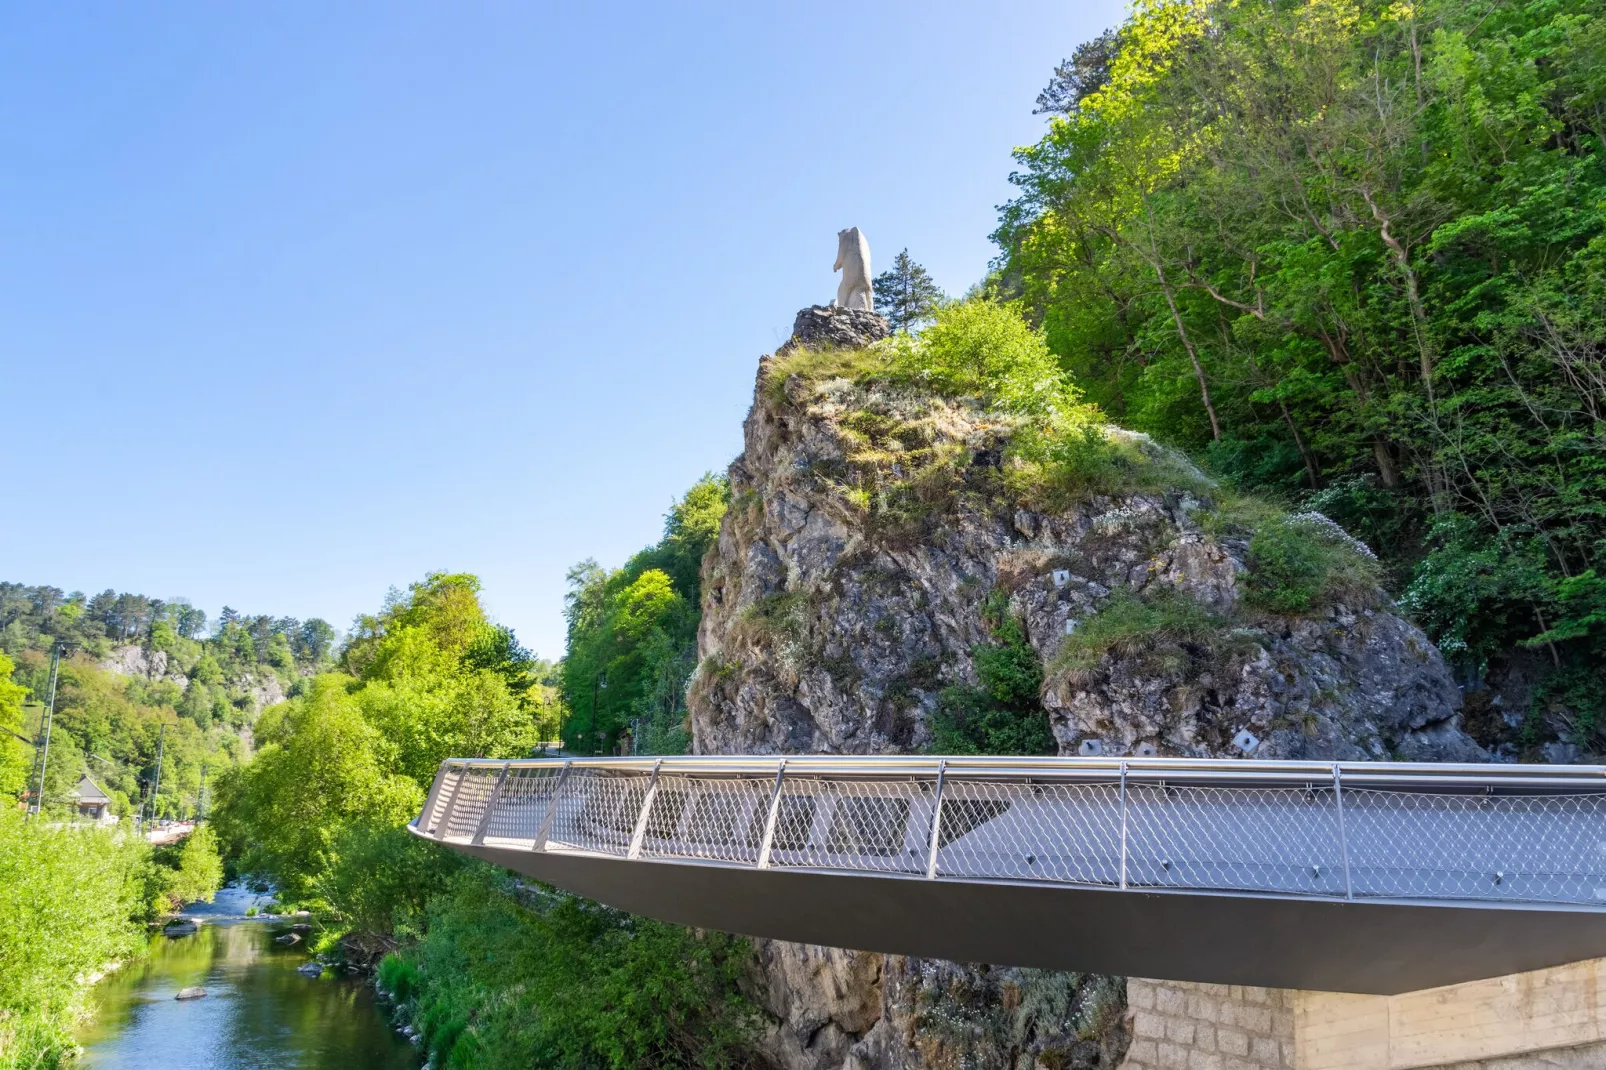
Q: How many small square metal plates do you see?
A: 5